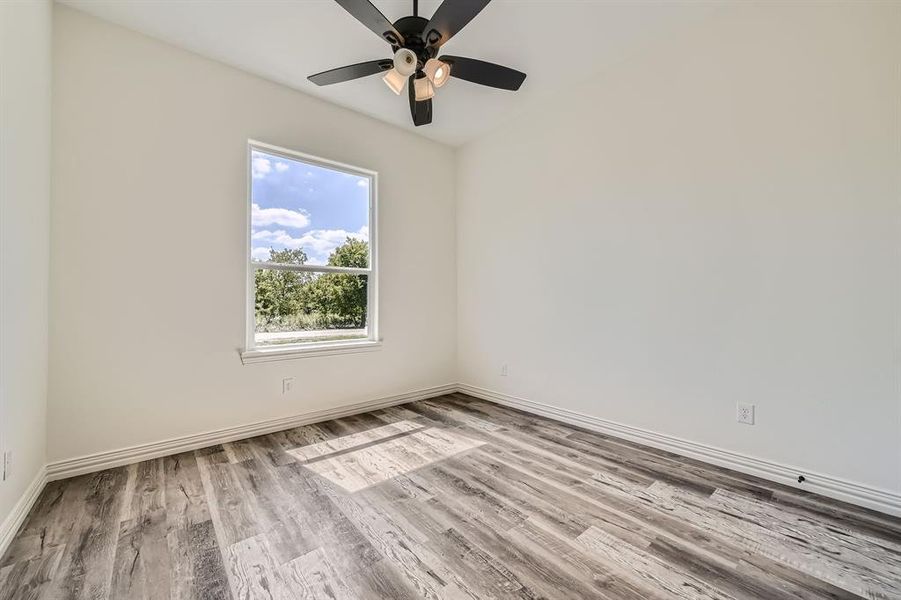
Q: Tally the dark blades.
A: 5